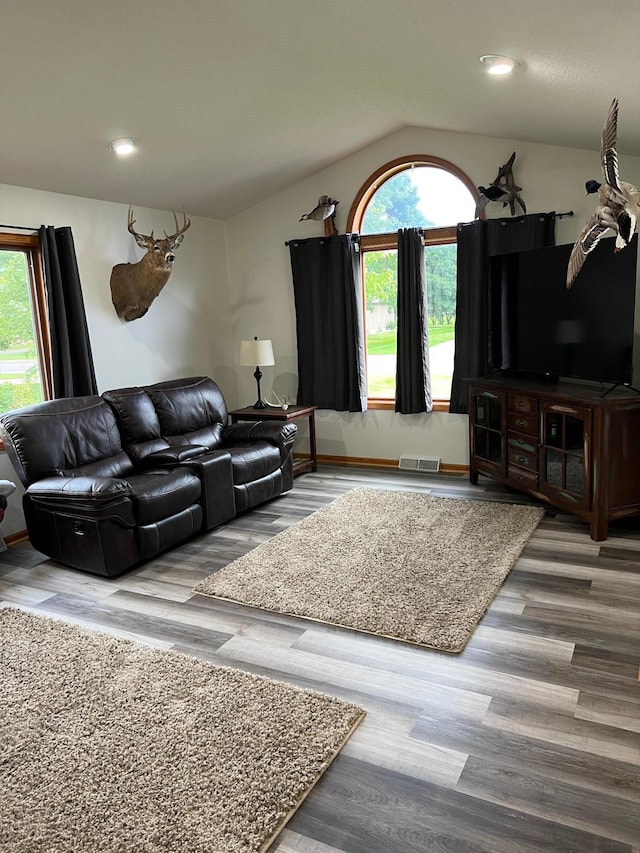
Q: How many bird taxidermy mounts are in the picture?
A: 3